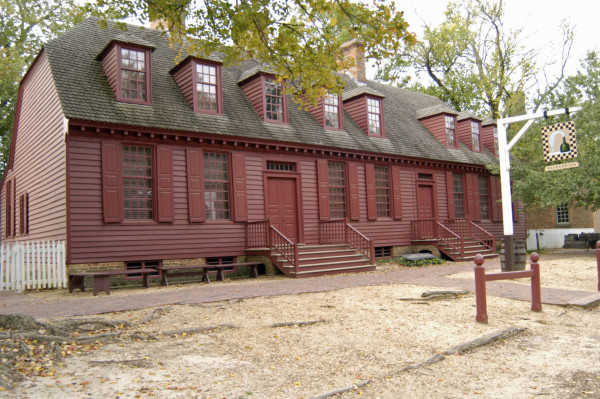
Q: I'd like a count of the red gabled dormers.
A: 8